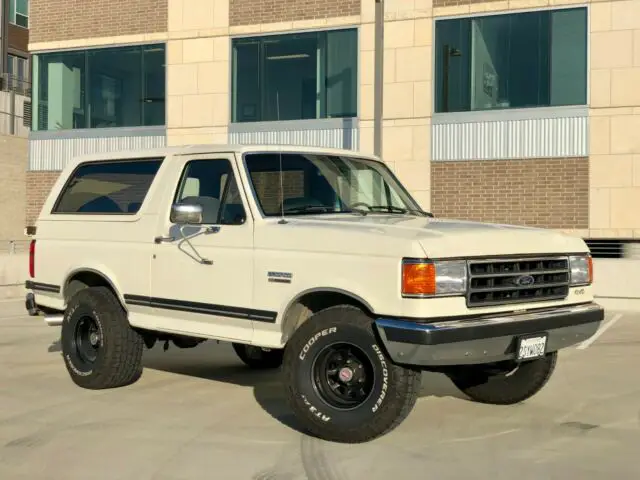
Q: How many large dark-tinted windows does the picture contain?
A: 3